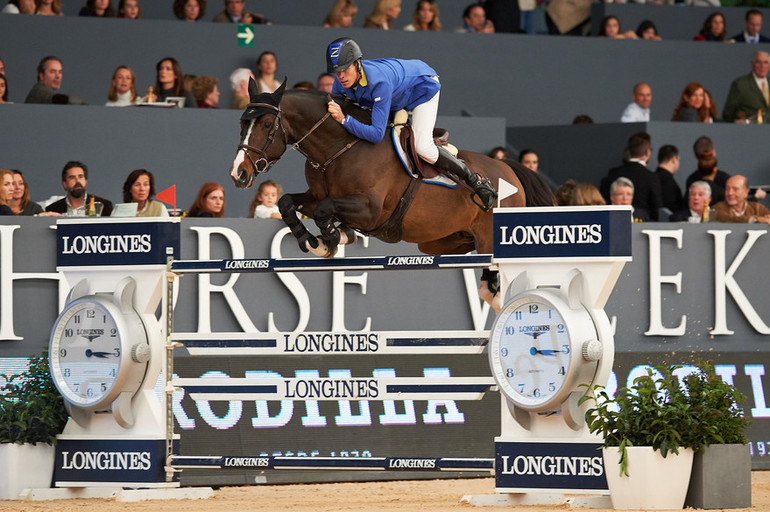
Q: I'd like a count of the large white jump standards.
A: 2